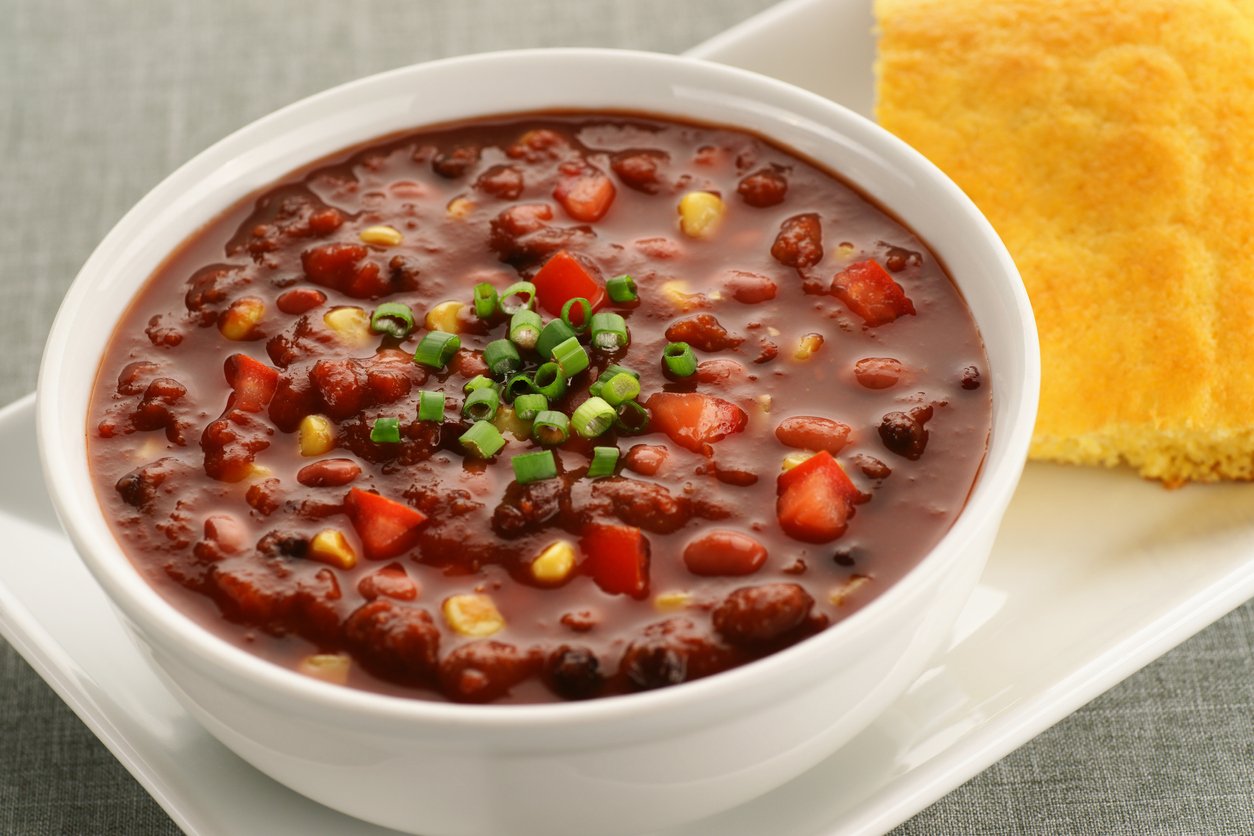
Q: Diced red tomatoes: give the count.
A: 8